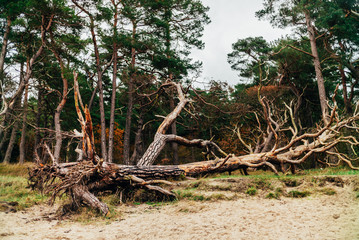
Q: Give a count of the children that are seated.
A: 0